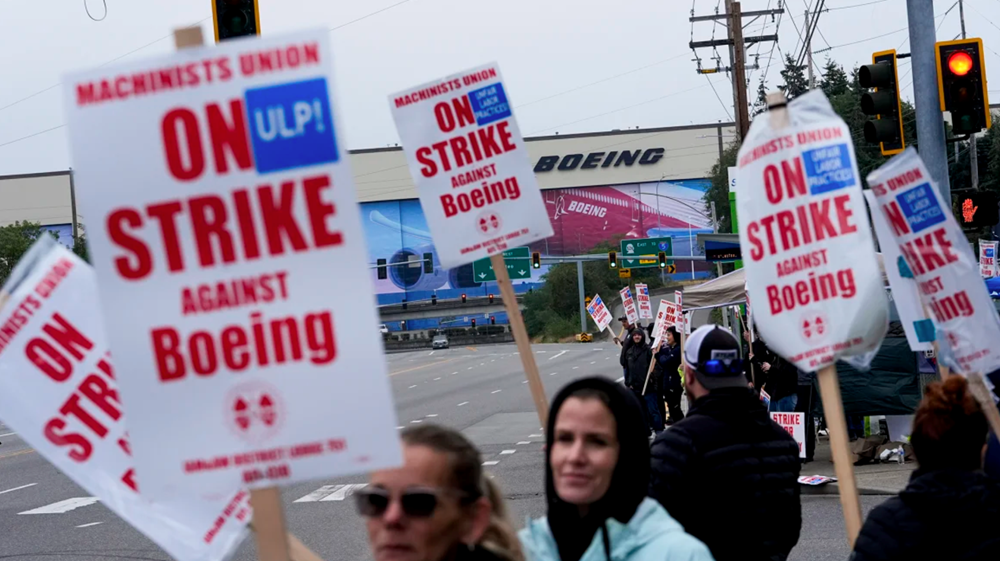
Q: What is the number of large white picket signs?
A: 5